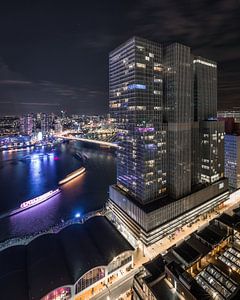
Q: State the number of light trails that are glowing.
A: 2